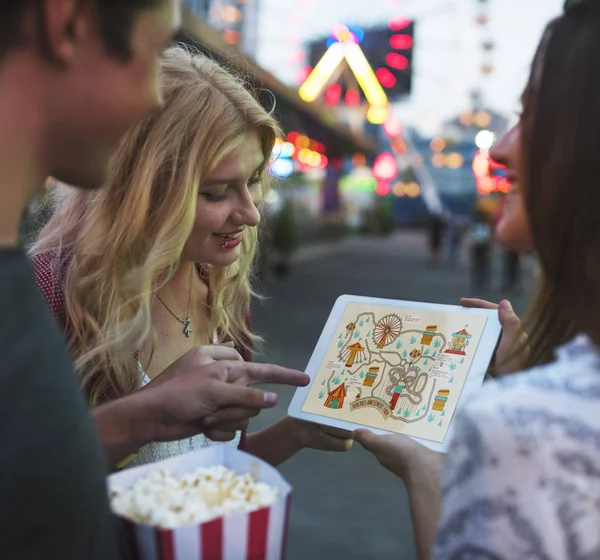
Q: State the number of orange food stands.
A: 3